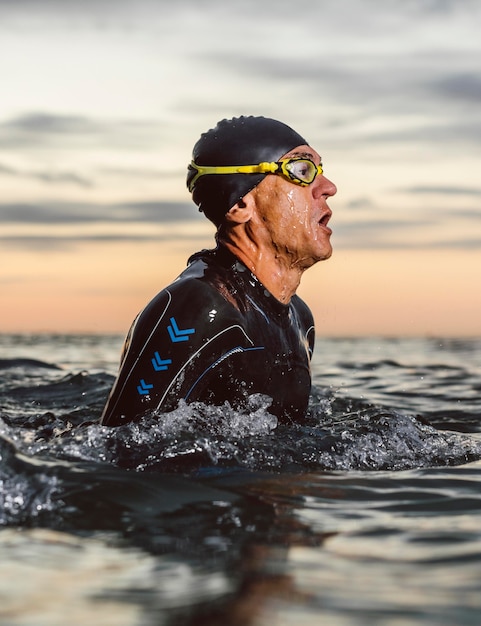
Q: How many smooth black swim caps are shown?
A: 1